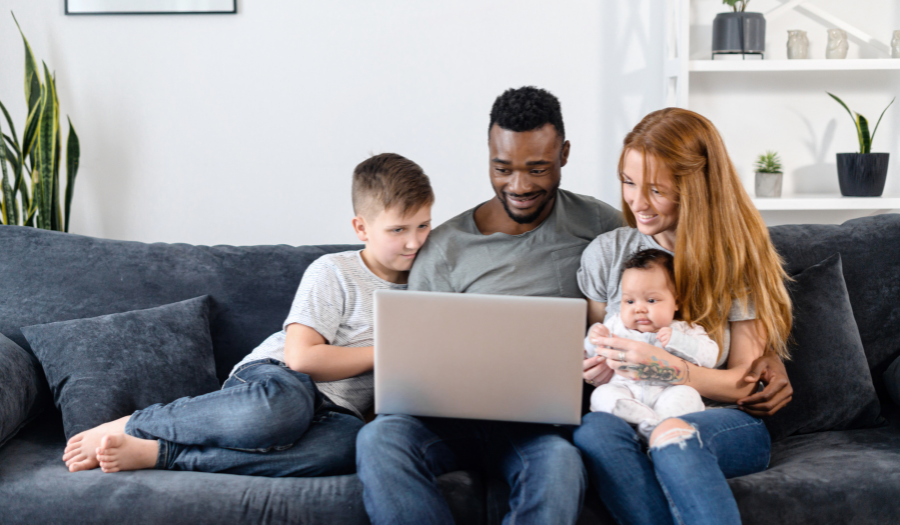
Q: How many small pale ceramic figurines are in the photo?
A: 3